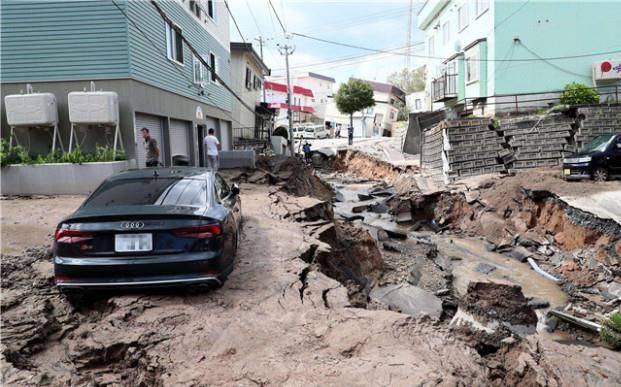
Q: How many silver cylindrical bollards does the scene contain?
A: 0